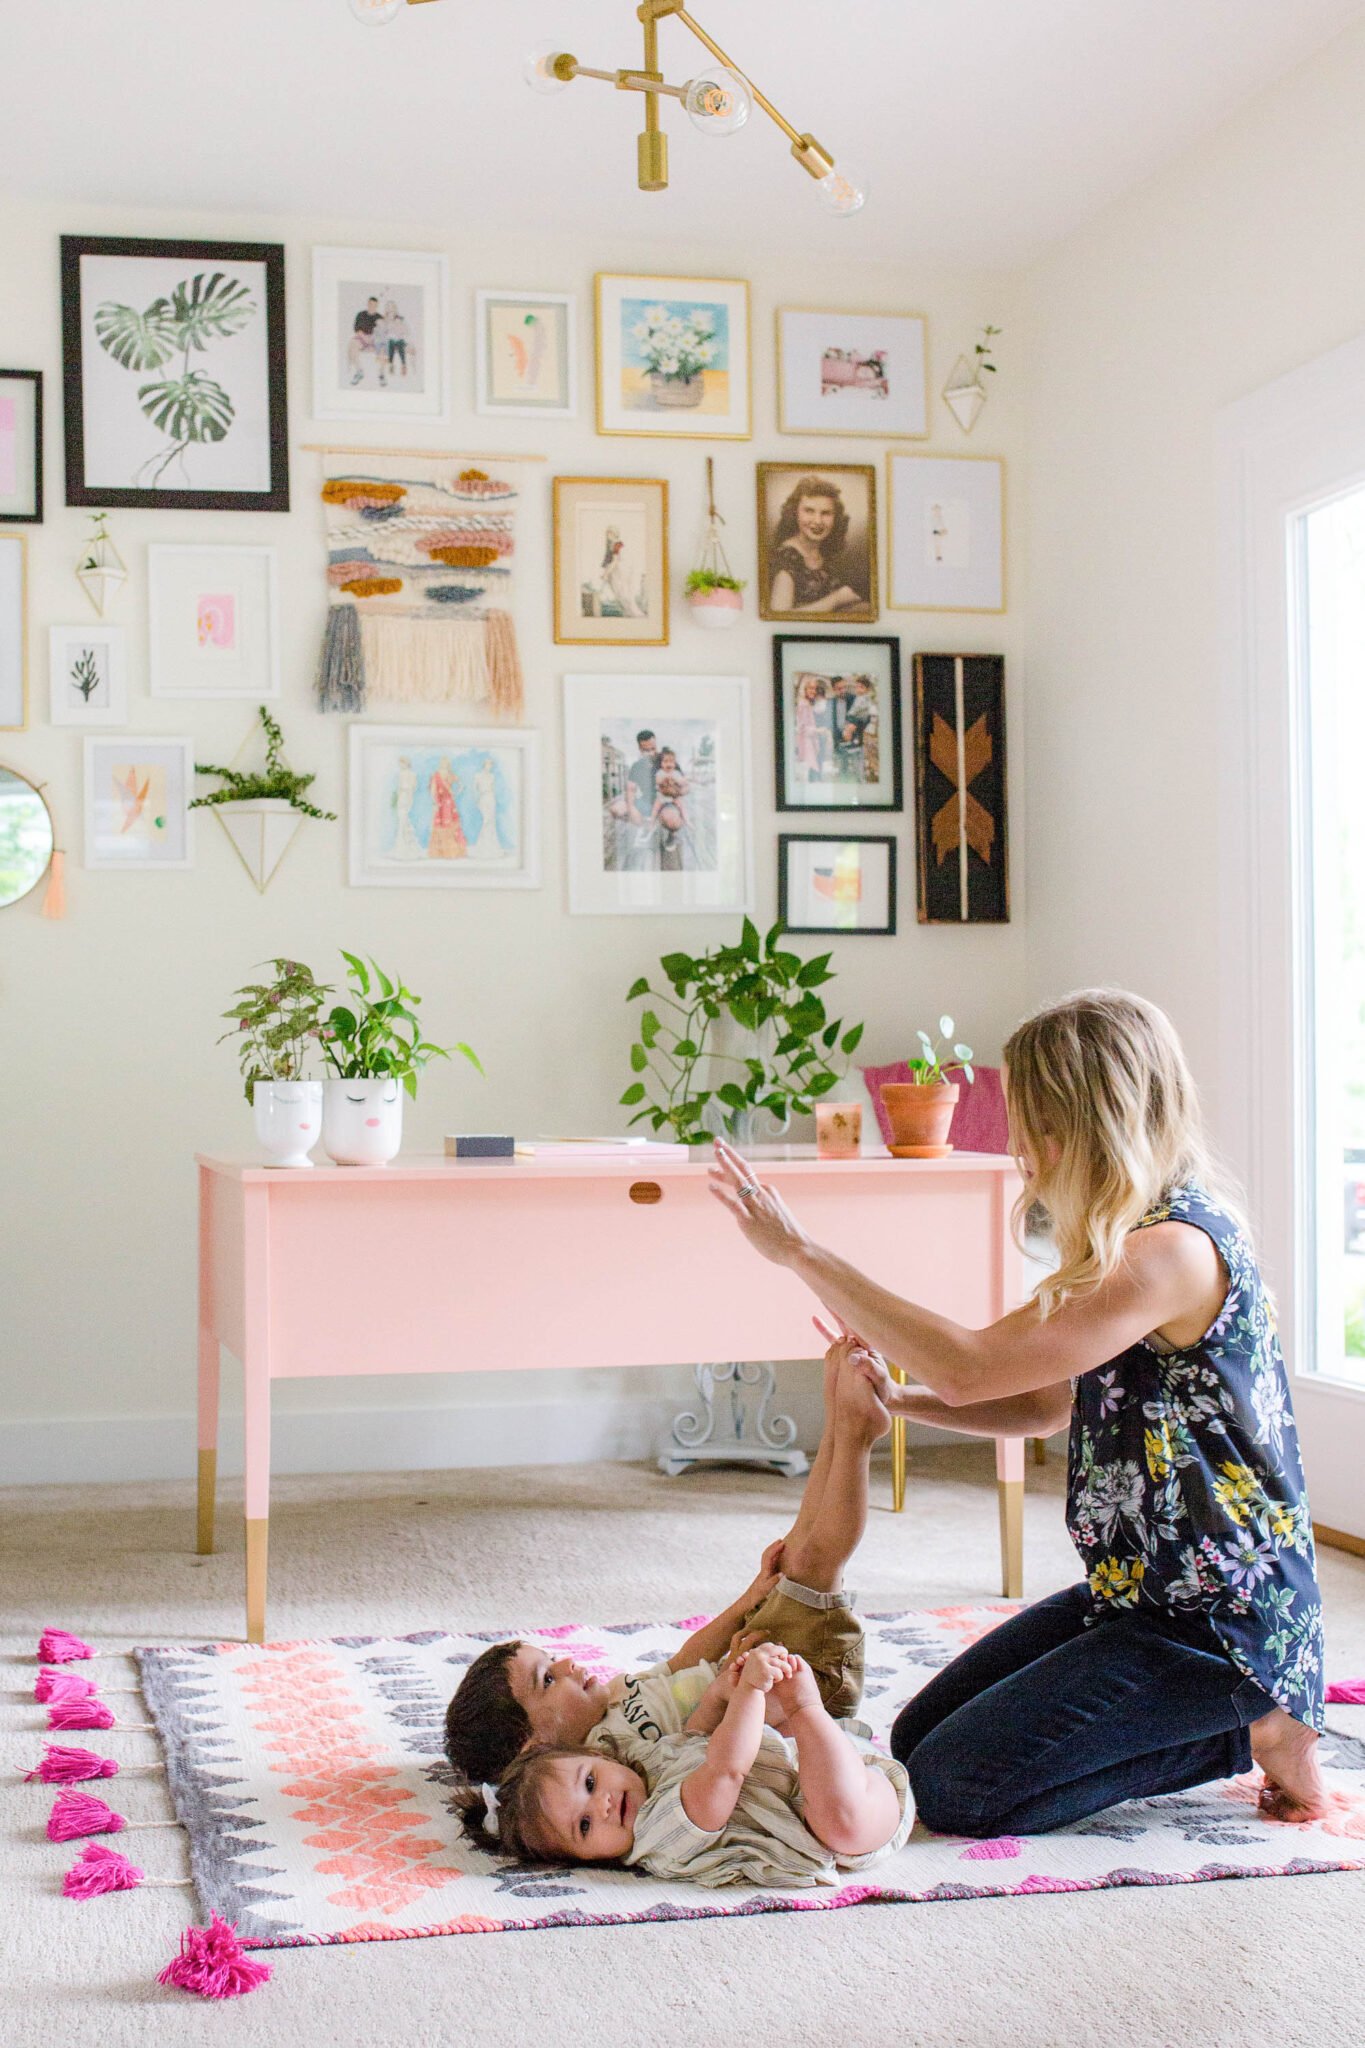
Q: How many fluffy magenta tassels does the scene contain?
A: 8